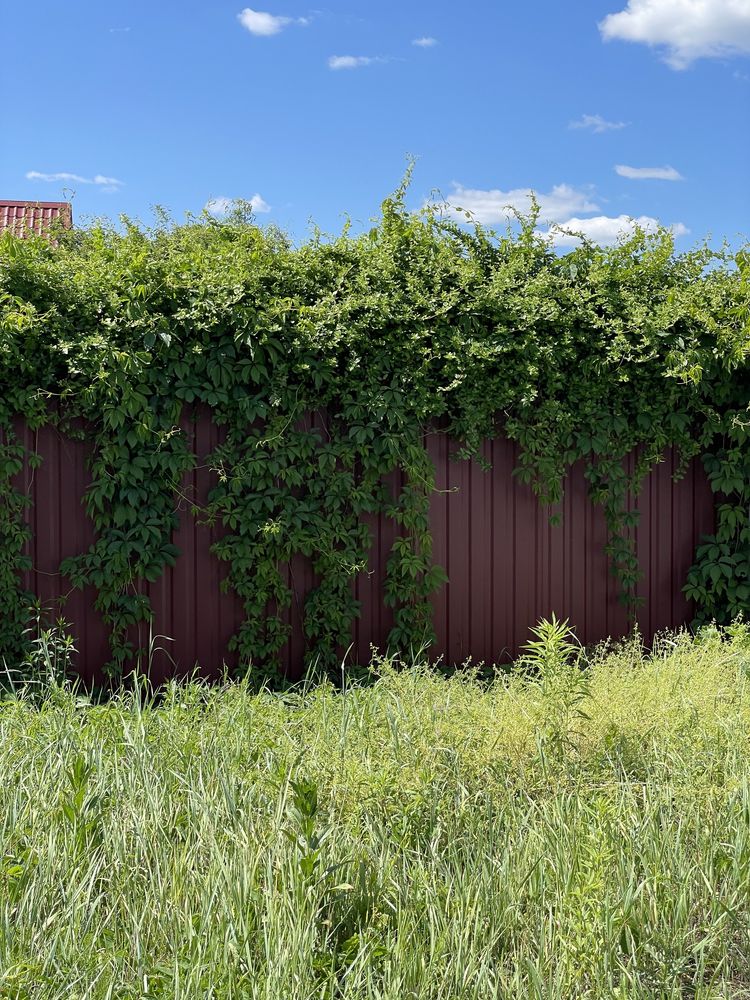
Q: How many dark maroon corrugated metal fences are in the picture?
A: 1